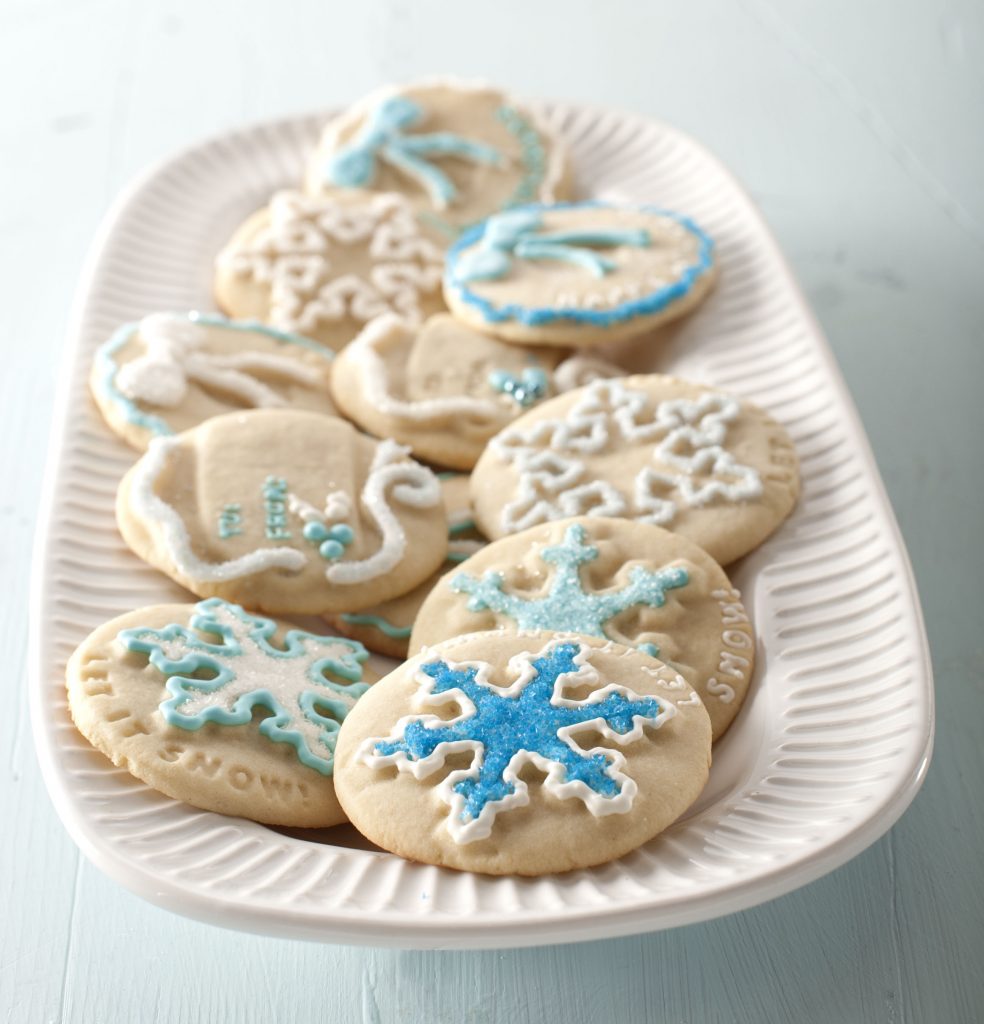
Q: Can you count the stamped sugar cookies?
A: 11